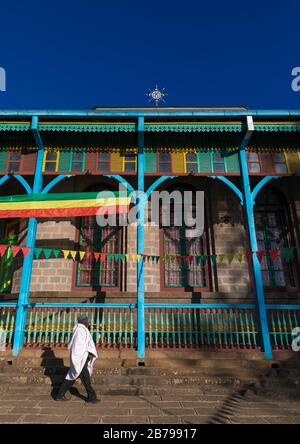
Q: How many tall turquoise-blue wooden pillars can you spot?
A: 3